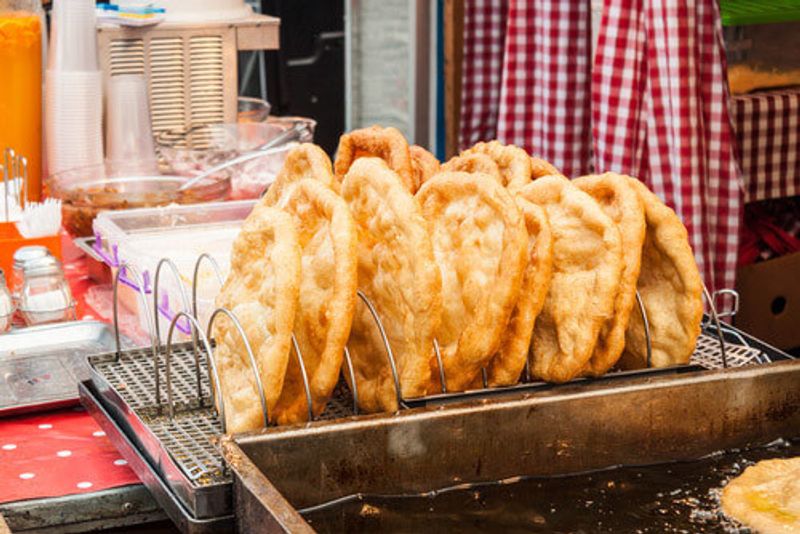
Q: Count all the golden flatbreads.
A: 15